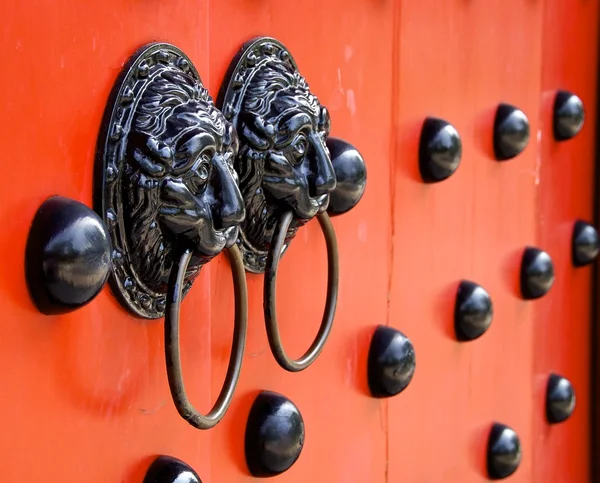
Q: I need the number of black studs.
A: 13